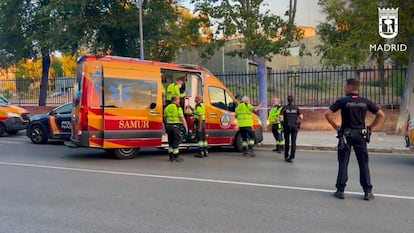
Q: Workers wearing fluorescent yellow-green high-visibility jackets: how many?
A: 5